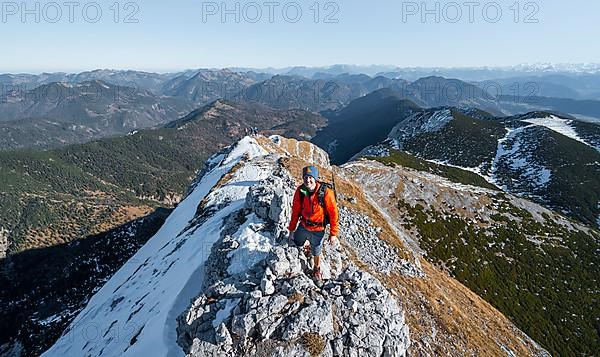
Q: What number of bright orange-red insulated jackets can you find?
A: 1